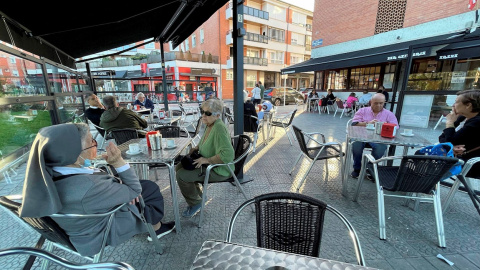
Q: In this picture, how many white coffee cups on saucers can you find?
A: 4